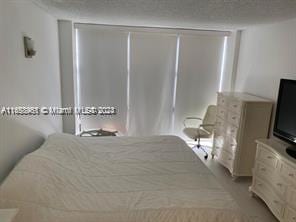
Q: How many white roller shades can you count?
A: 3